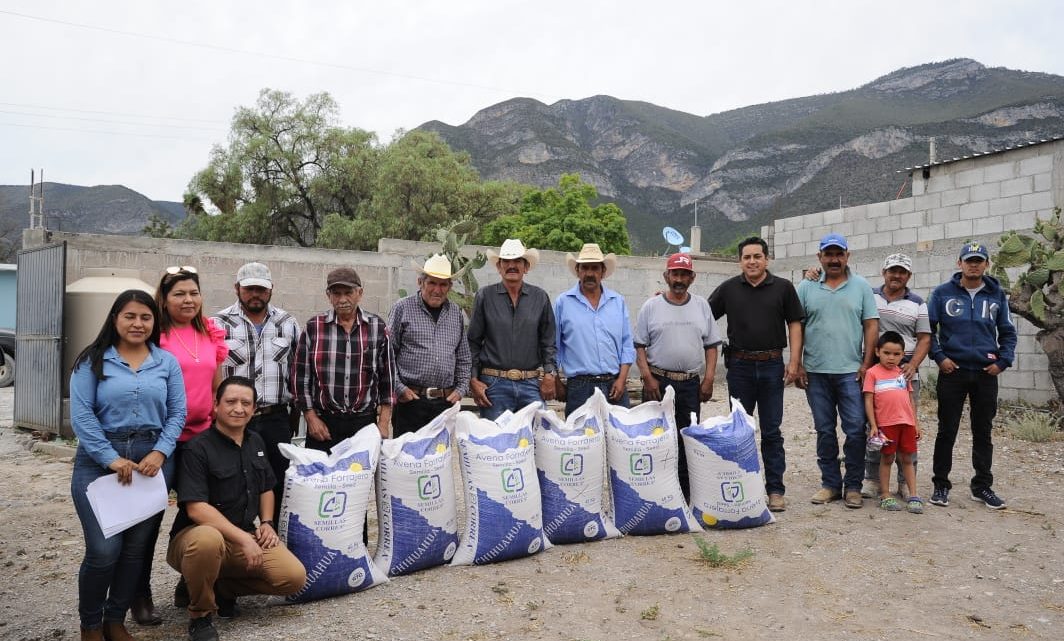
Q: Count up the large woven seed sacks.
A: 6